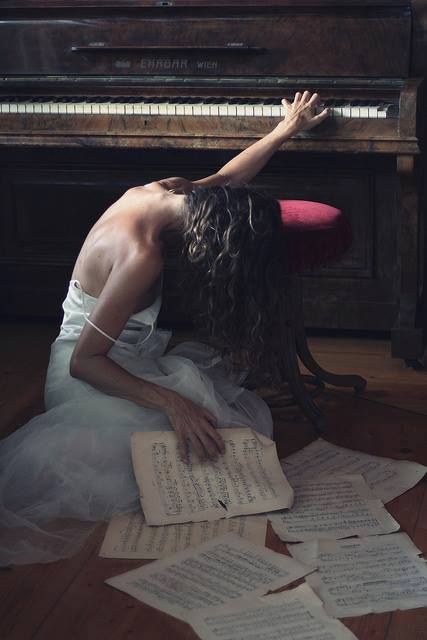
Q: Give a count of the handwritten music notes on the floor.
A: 7